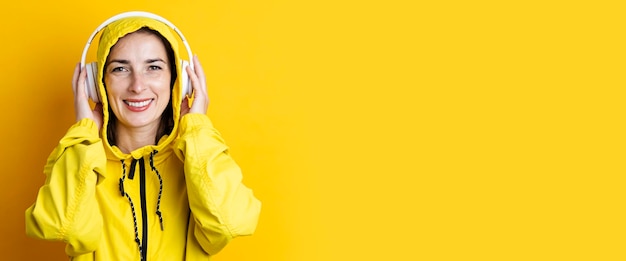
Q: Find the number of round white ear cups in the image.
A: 2